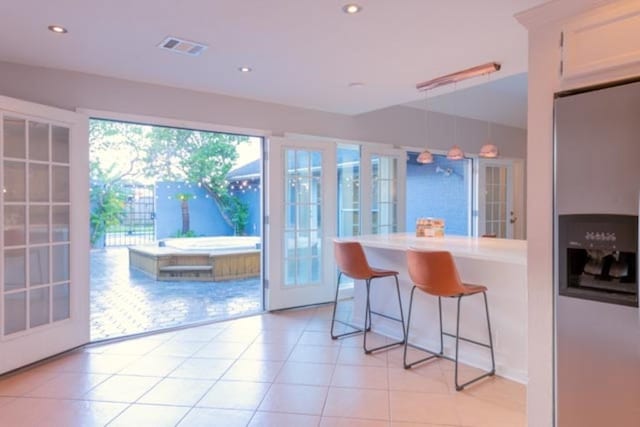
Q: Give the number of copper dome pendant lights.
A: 3